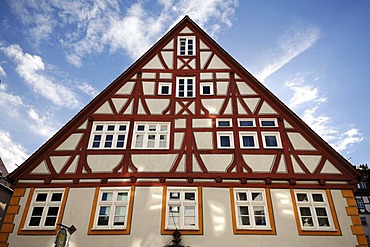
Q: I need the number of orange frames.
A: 5